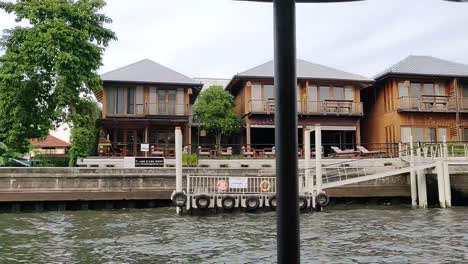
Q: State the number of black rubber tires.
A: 7